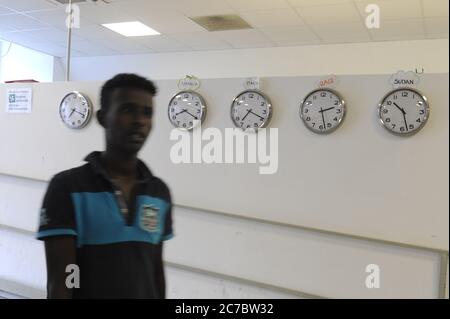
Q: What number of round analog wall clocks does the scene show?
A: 5